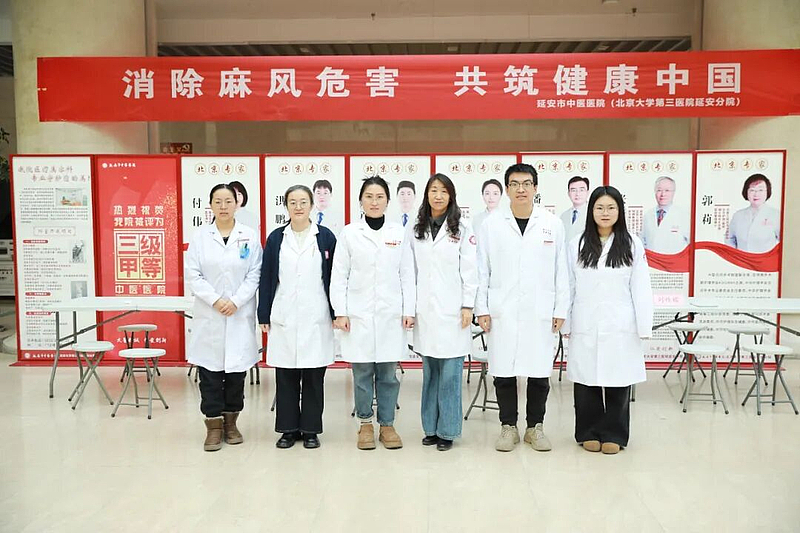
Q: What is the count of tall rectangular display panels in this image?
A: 9